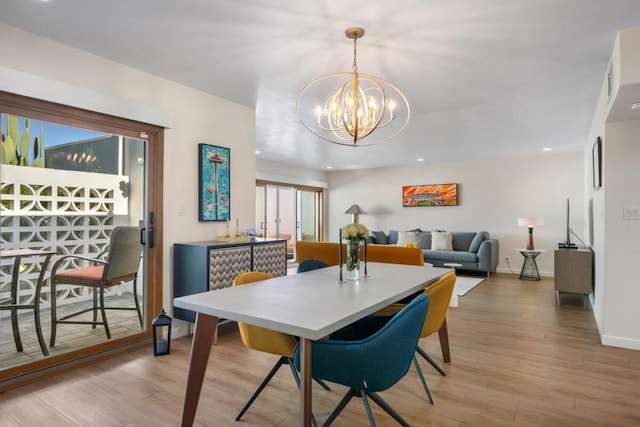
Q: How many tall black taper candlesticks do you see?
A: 2